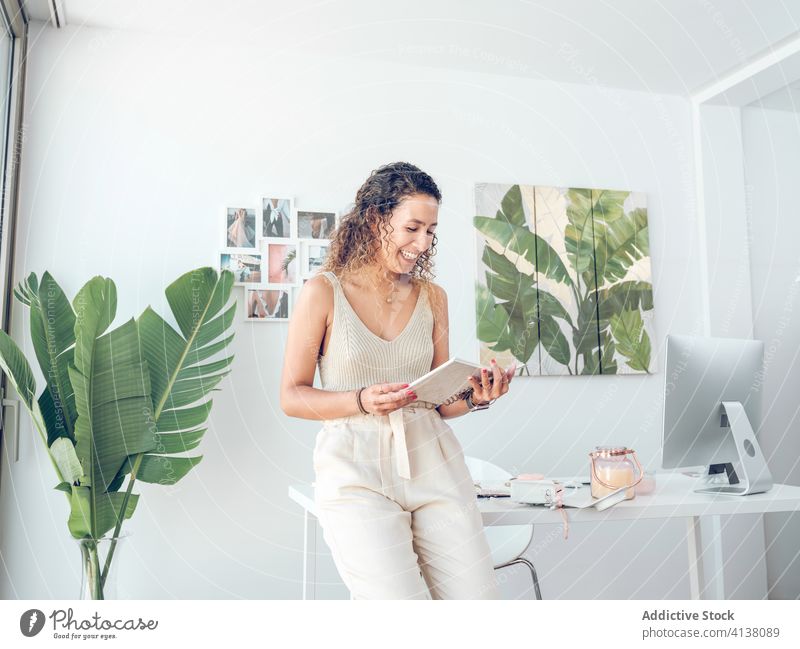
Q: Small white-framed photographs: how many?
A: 7